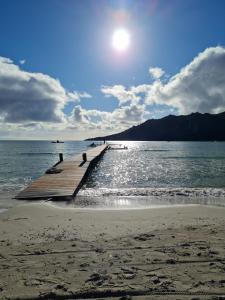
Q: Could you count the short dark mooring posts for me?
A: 2